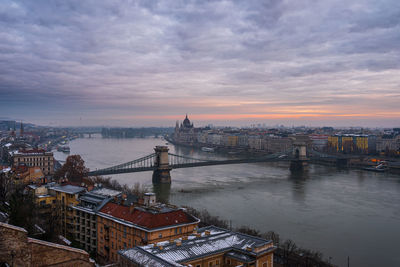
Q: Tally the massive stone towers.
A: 2